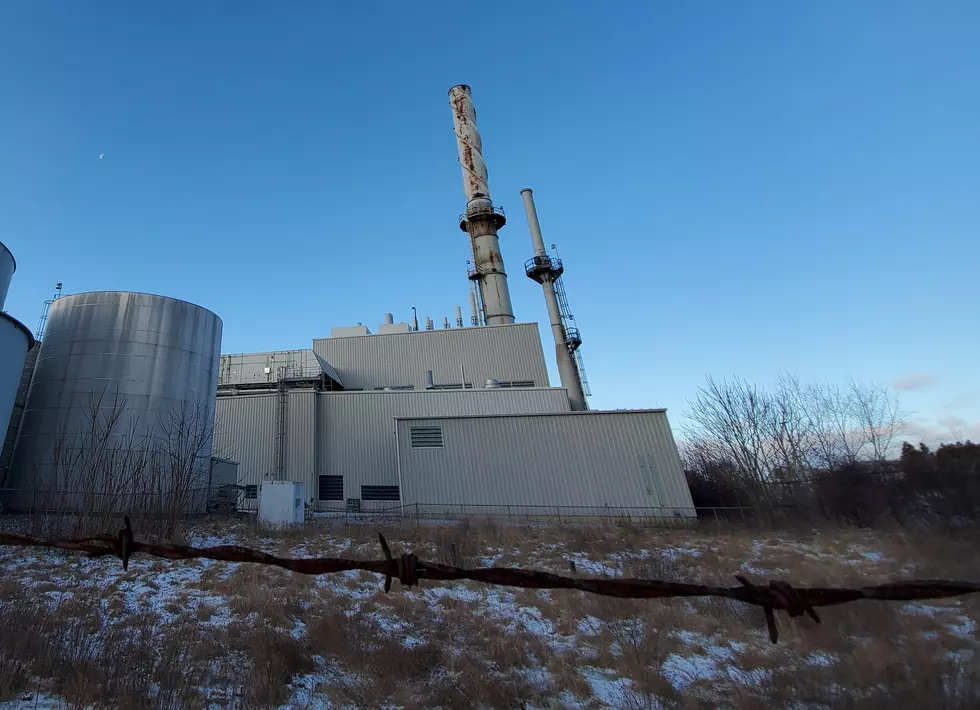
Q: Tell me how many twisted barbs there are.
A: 3